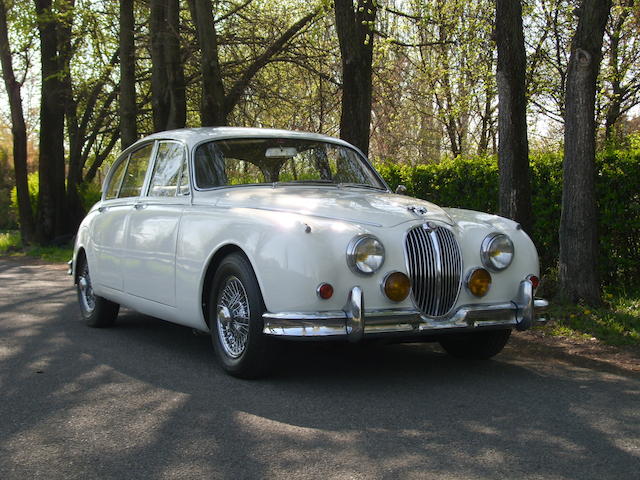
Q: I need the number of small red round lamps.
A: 2